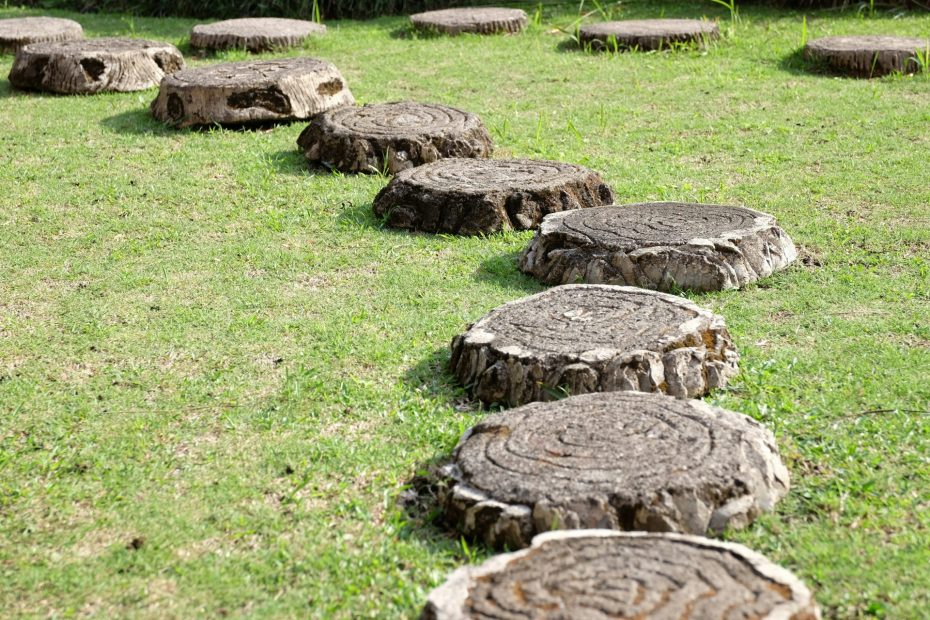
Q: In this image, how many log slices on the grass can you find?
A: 13